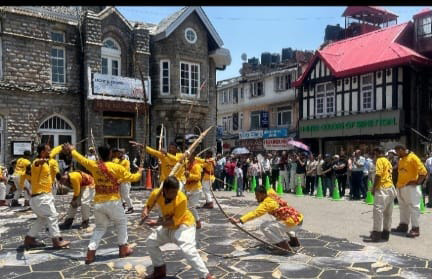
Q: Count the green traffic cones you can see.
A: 9